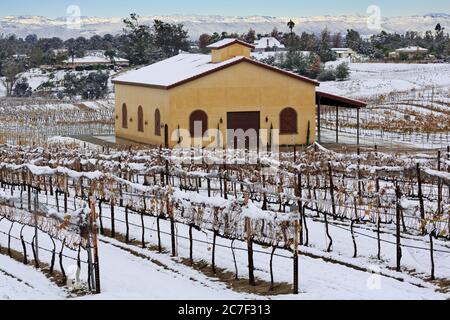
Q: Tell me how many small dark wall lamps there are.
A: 6